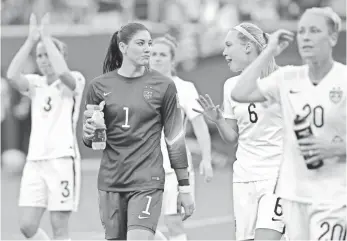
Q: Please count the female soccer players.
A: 5